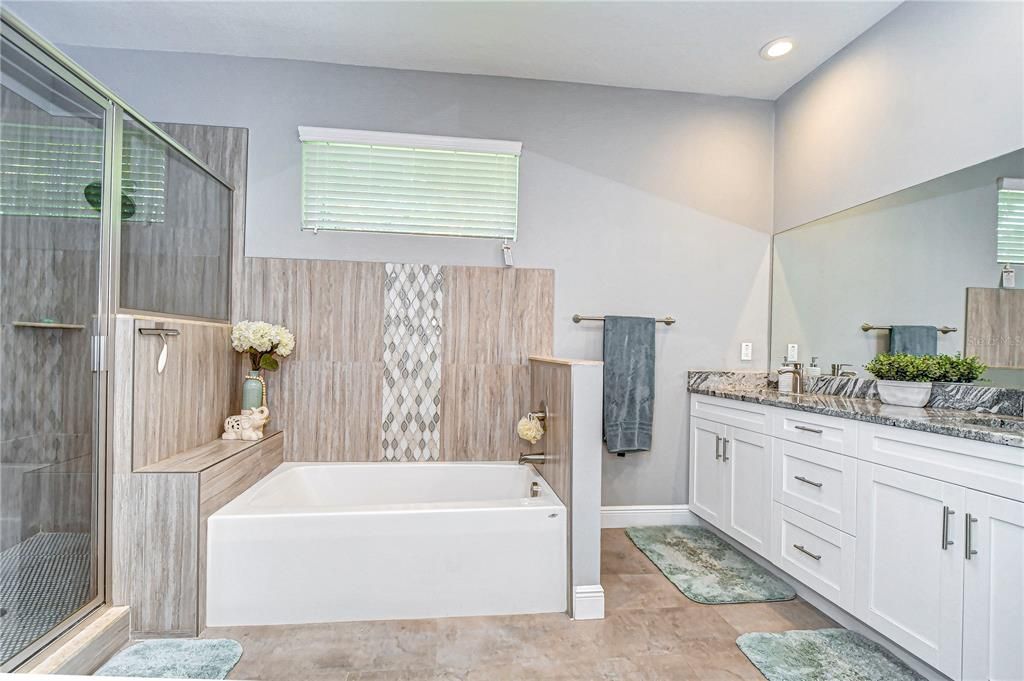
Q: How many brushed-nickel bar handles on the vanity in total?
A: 7